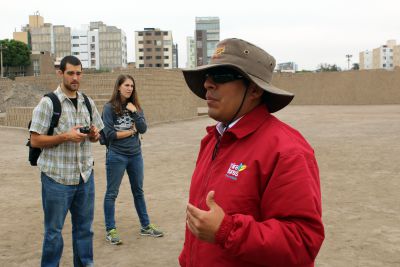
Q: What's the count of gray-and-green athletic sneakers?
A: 2